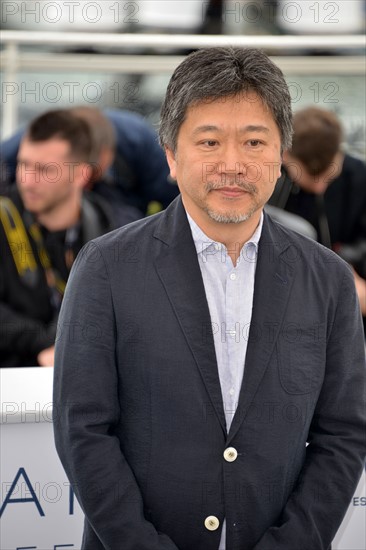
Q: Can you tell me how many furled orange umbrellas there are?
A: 0